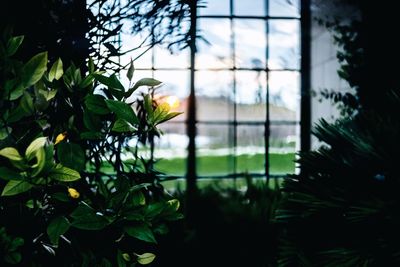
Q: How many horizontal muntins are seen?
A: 4